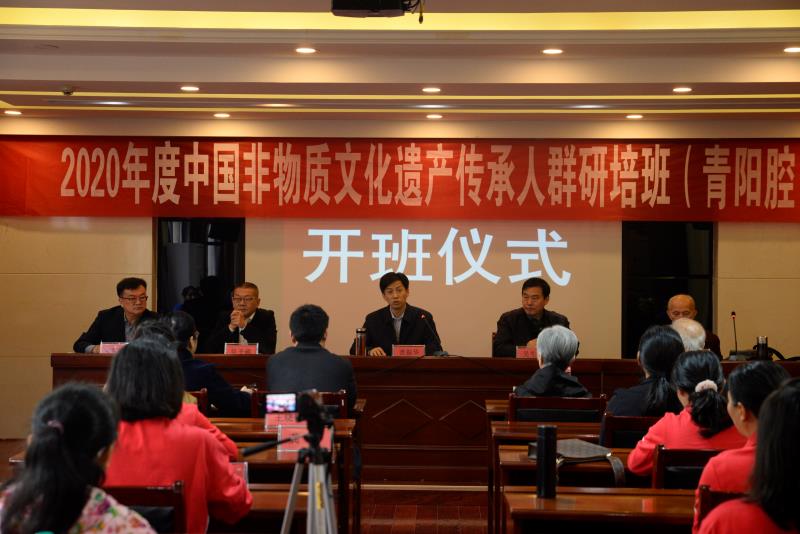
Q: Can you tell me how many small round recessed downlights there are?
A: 10